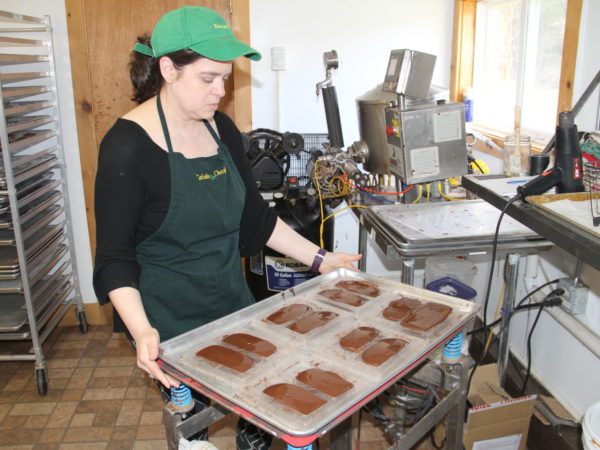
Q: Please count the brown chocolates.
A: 12